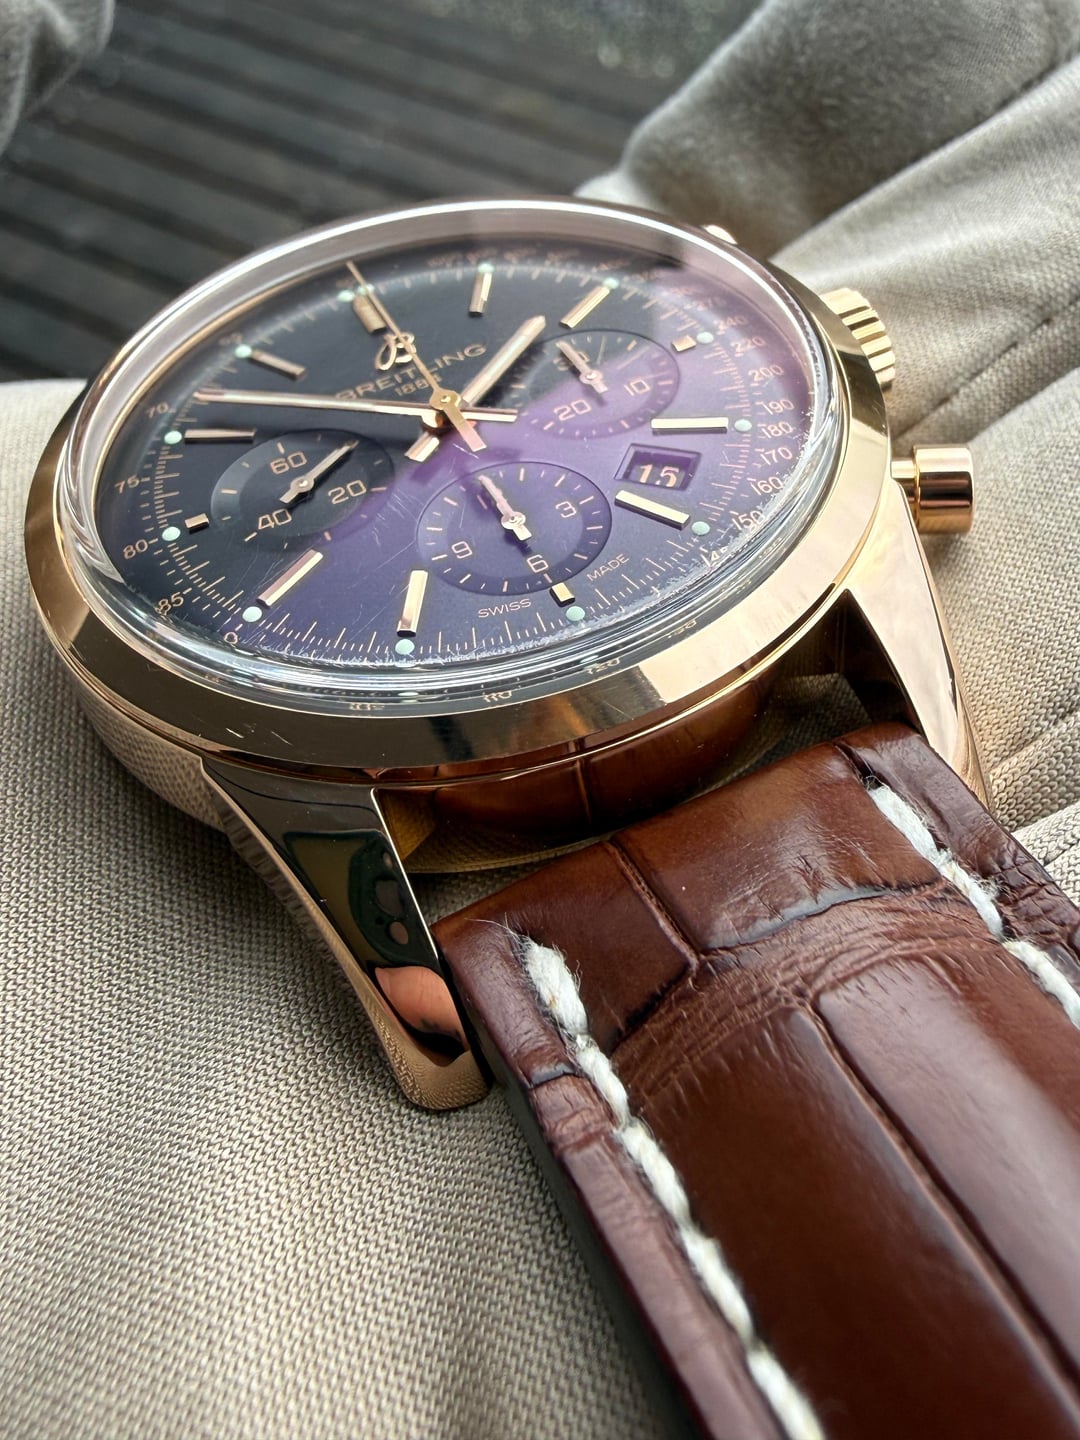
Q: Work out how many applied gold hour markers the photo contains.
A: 12